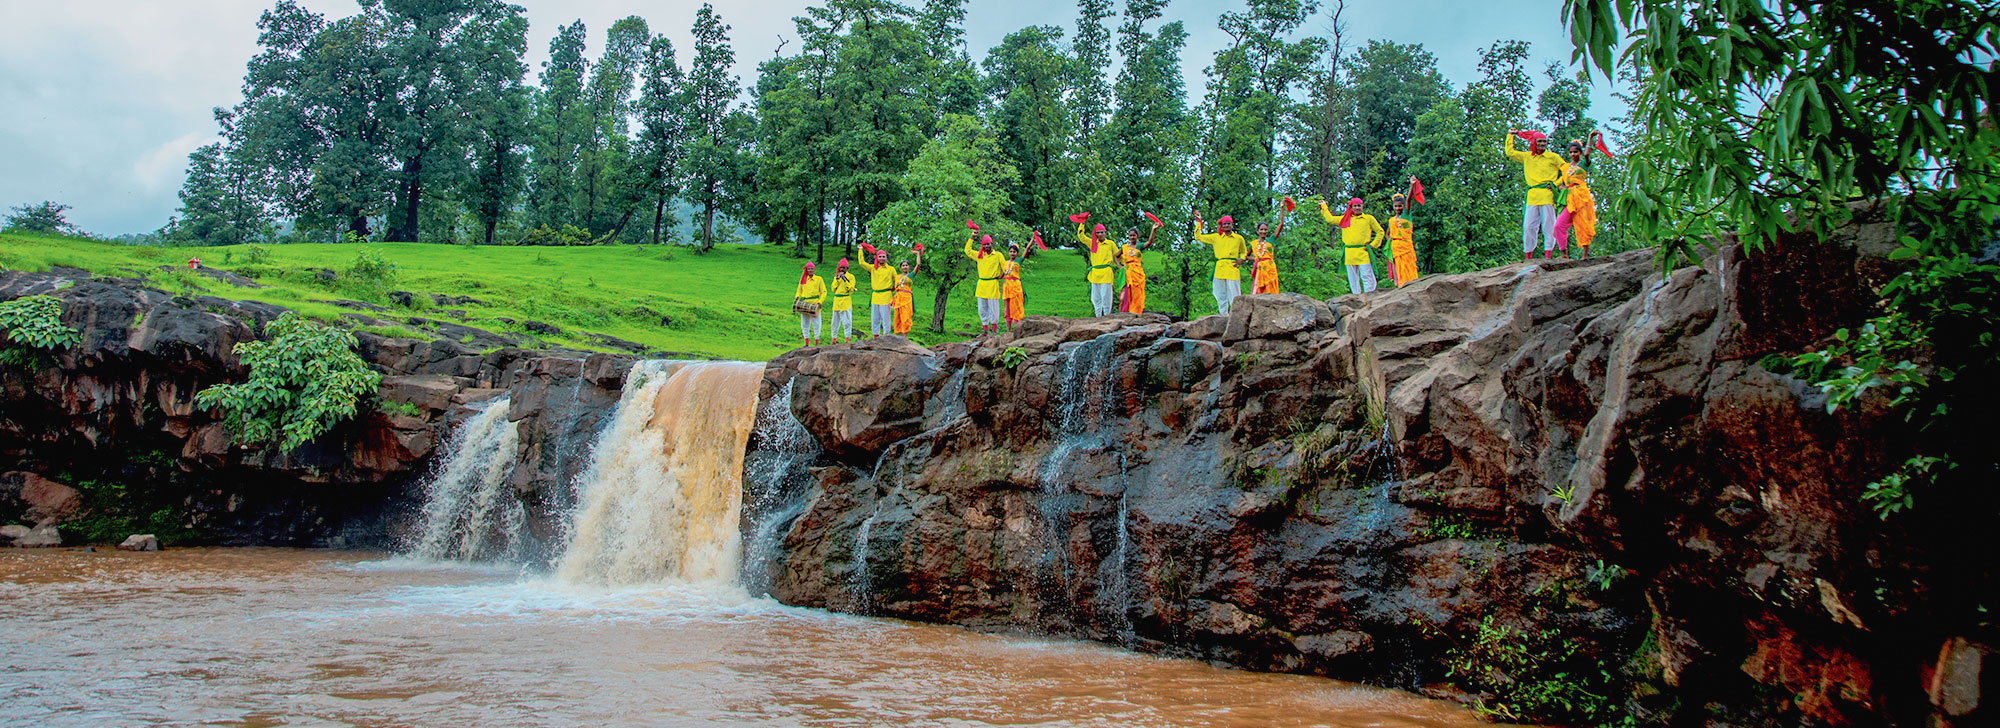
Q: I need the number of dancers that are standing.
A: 14